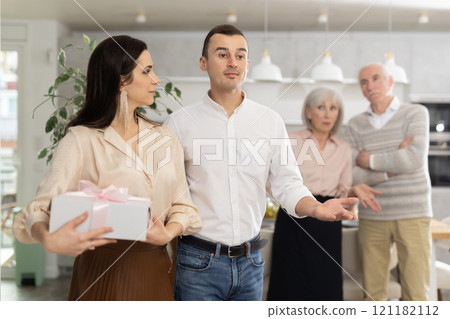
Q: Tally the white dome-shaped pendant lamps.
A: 3